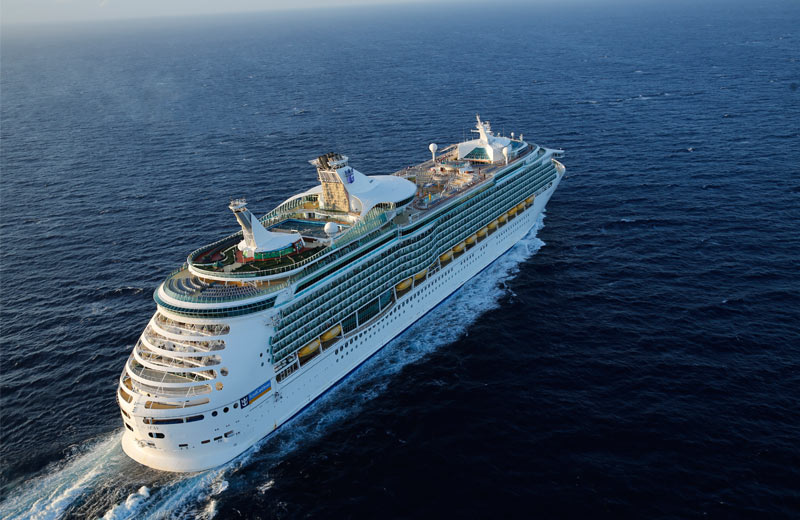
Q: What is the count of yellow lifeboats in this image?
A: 13